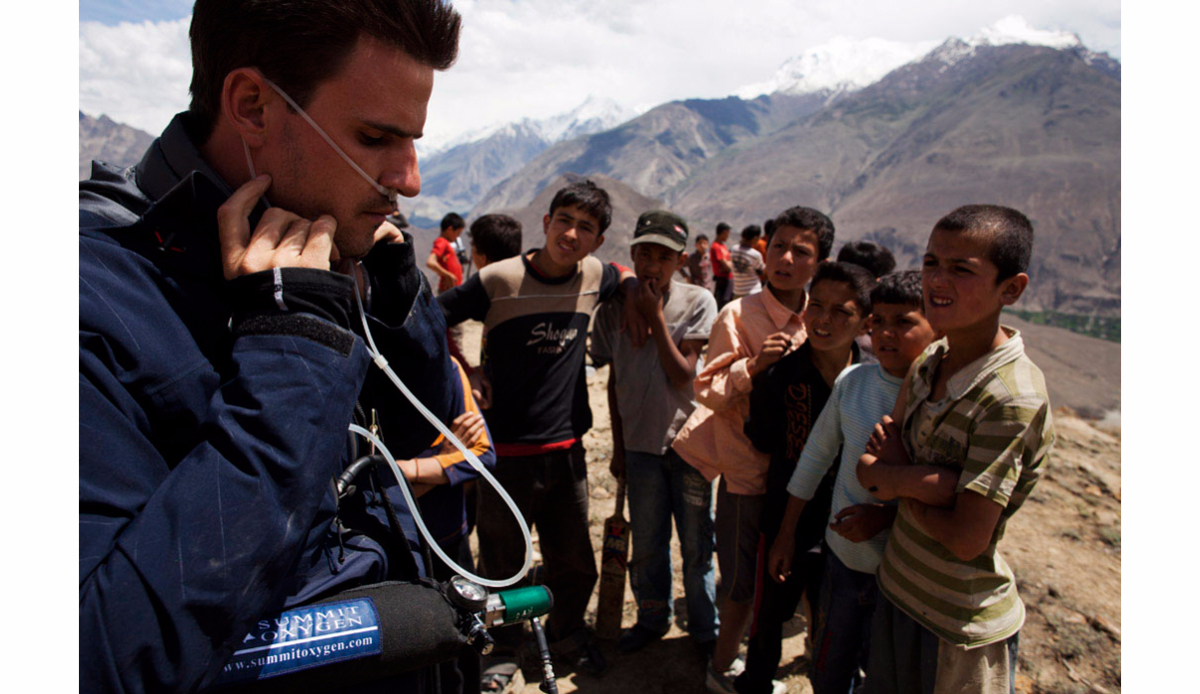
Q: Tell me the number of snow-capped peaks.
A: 3